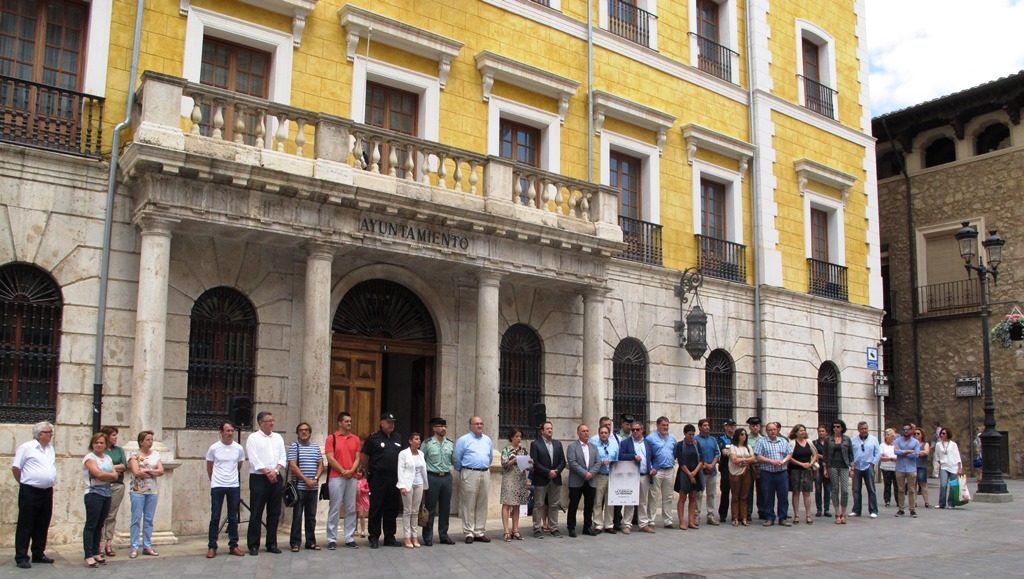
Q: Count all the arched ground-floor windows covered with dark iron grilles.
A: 6